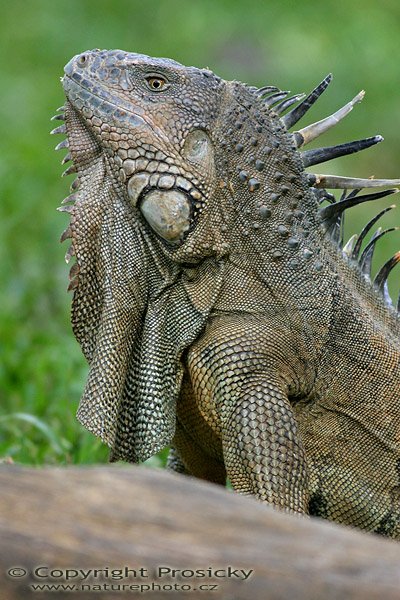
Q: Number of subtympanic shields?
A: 1